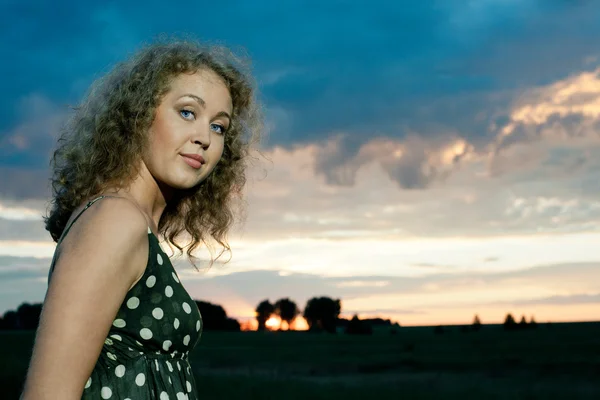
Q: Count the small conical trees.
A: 4